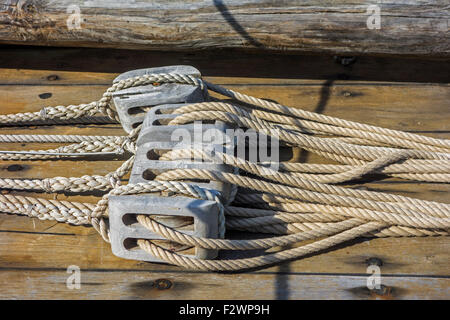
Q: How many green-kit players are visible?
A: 0